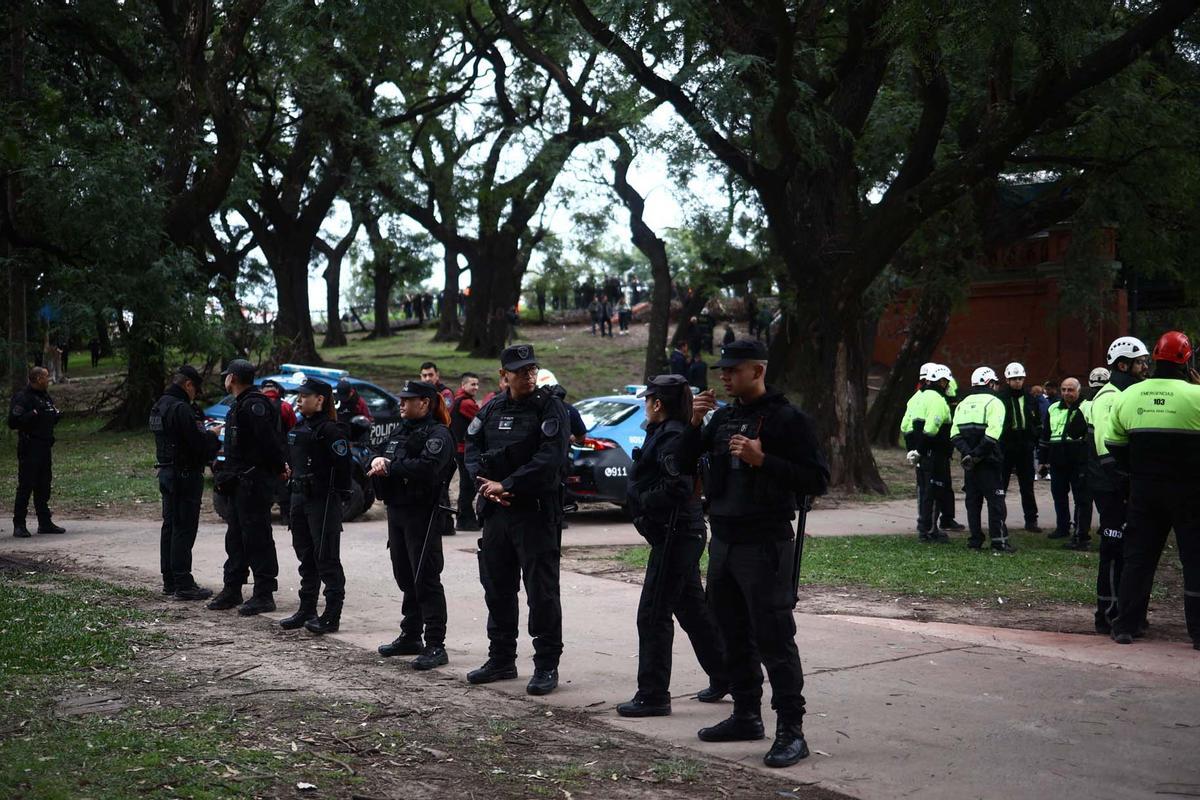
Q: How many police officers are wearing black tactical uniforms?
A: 8